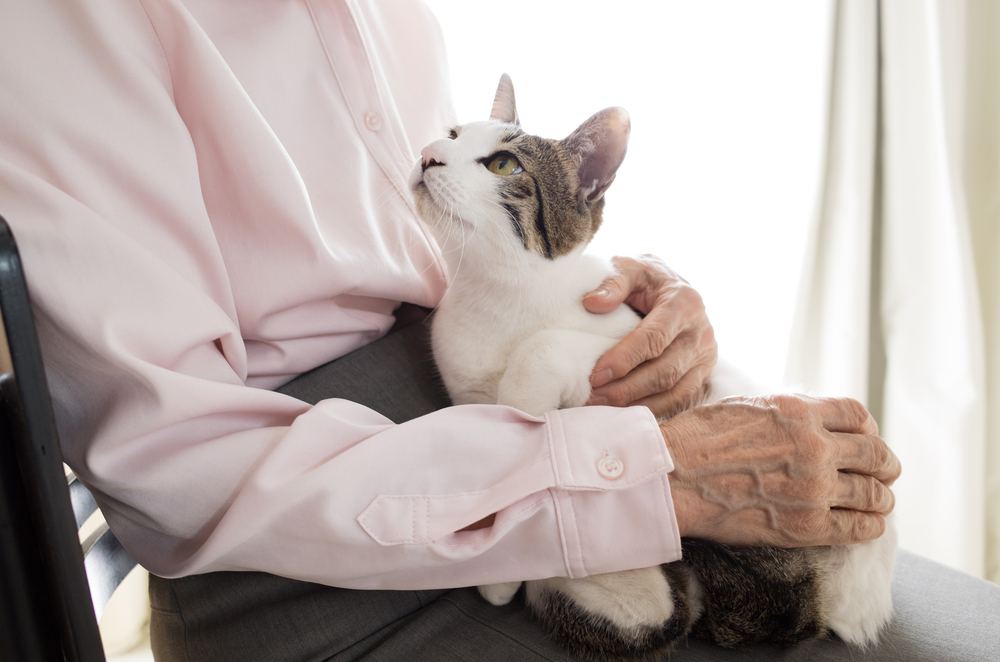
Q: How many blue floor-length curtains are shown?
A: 0